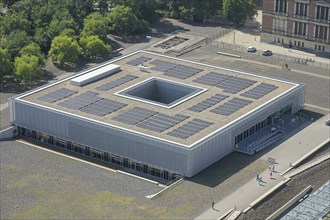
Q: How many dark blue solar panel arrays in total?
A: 15